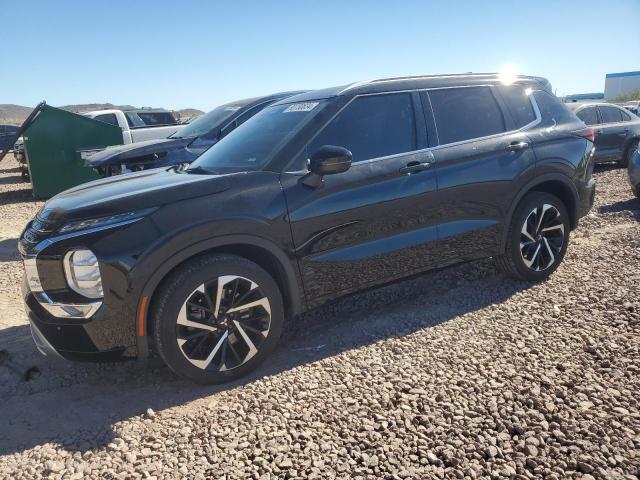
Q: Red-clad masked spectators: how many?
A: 0